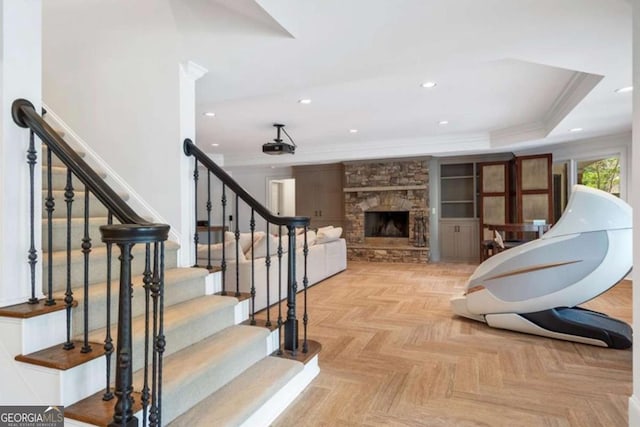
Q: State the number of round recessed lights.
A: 8